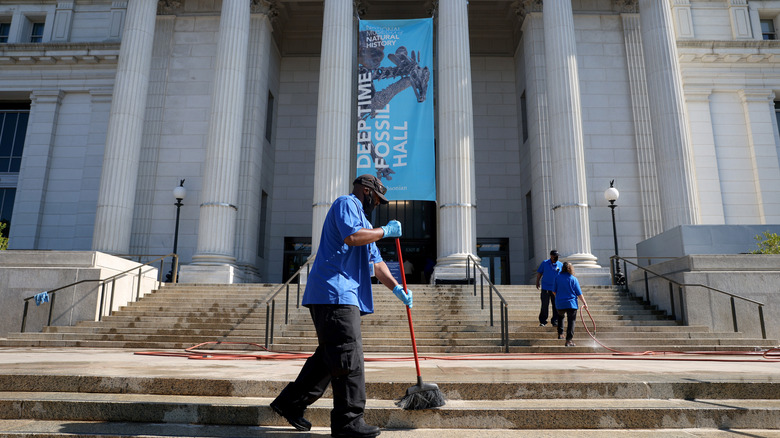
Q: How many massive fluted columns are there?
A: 6